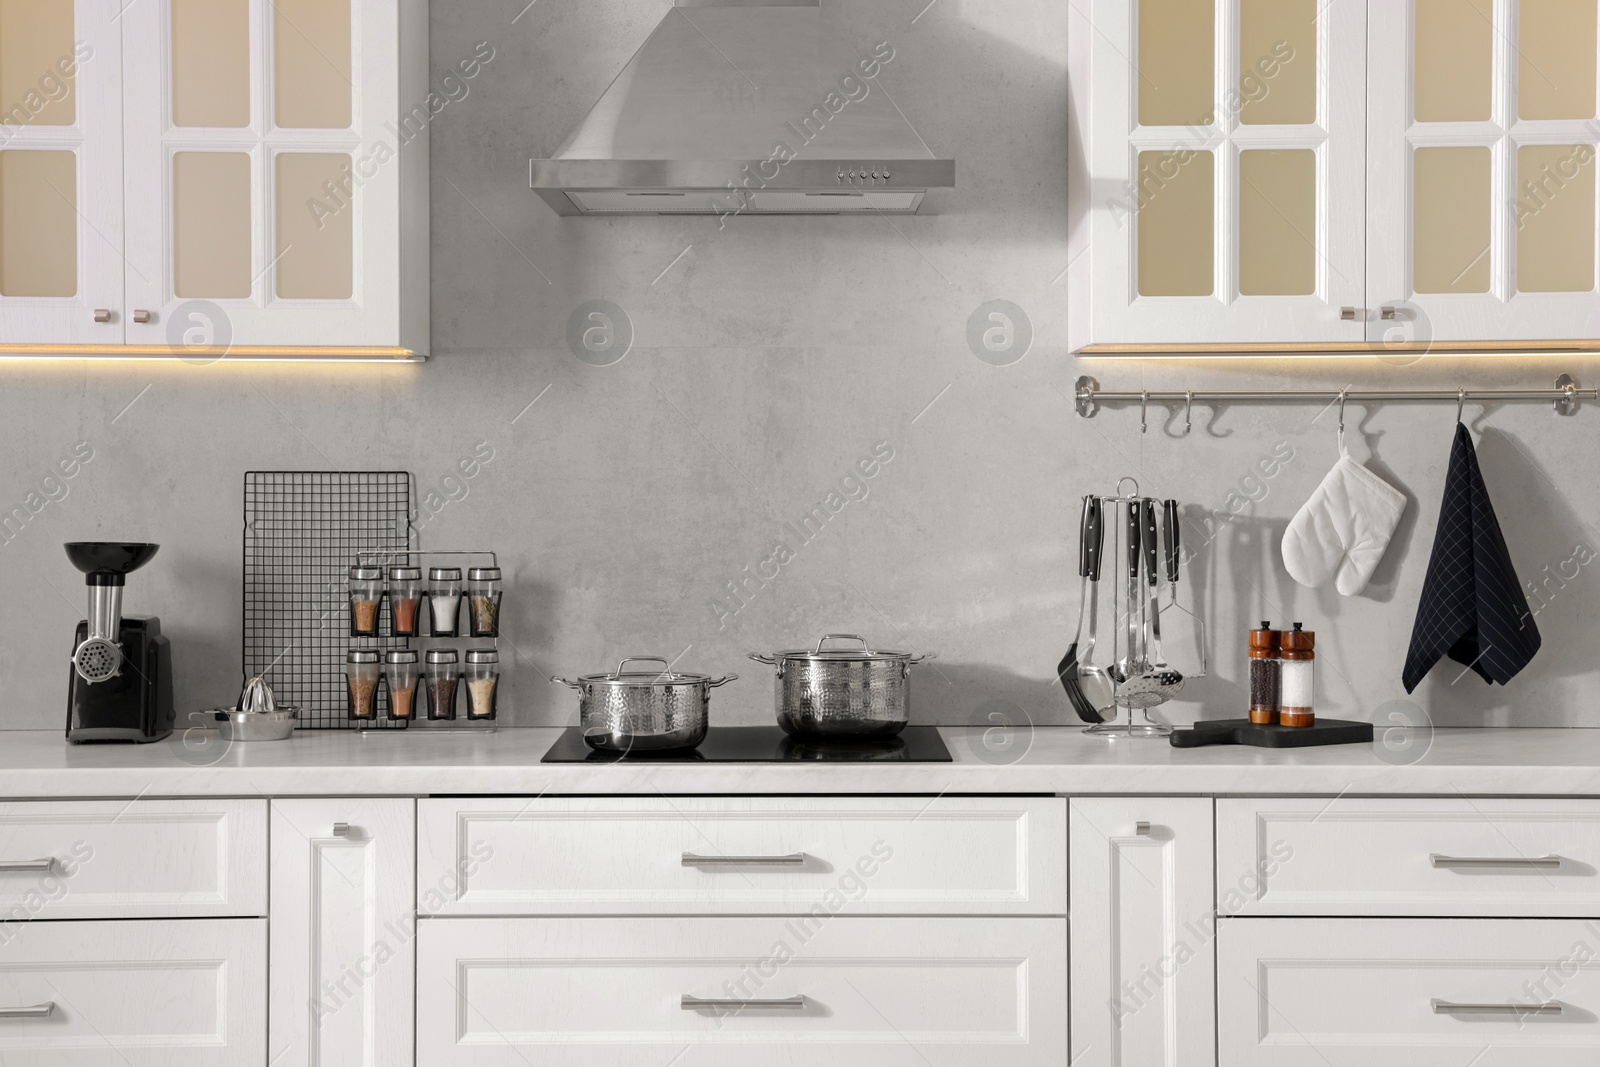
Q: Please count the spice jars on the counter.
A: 8